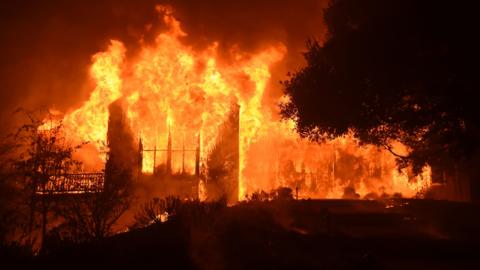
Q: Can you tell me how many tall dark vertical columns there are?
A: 2